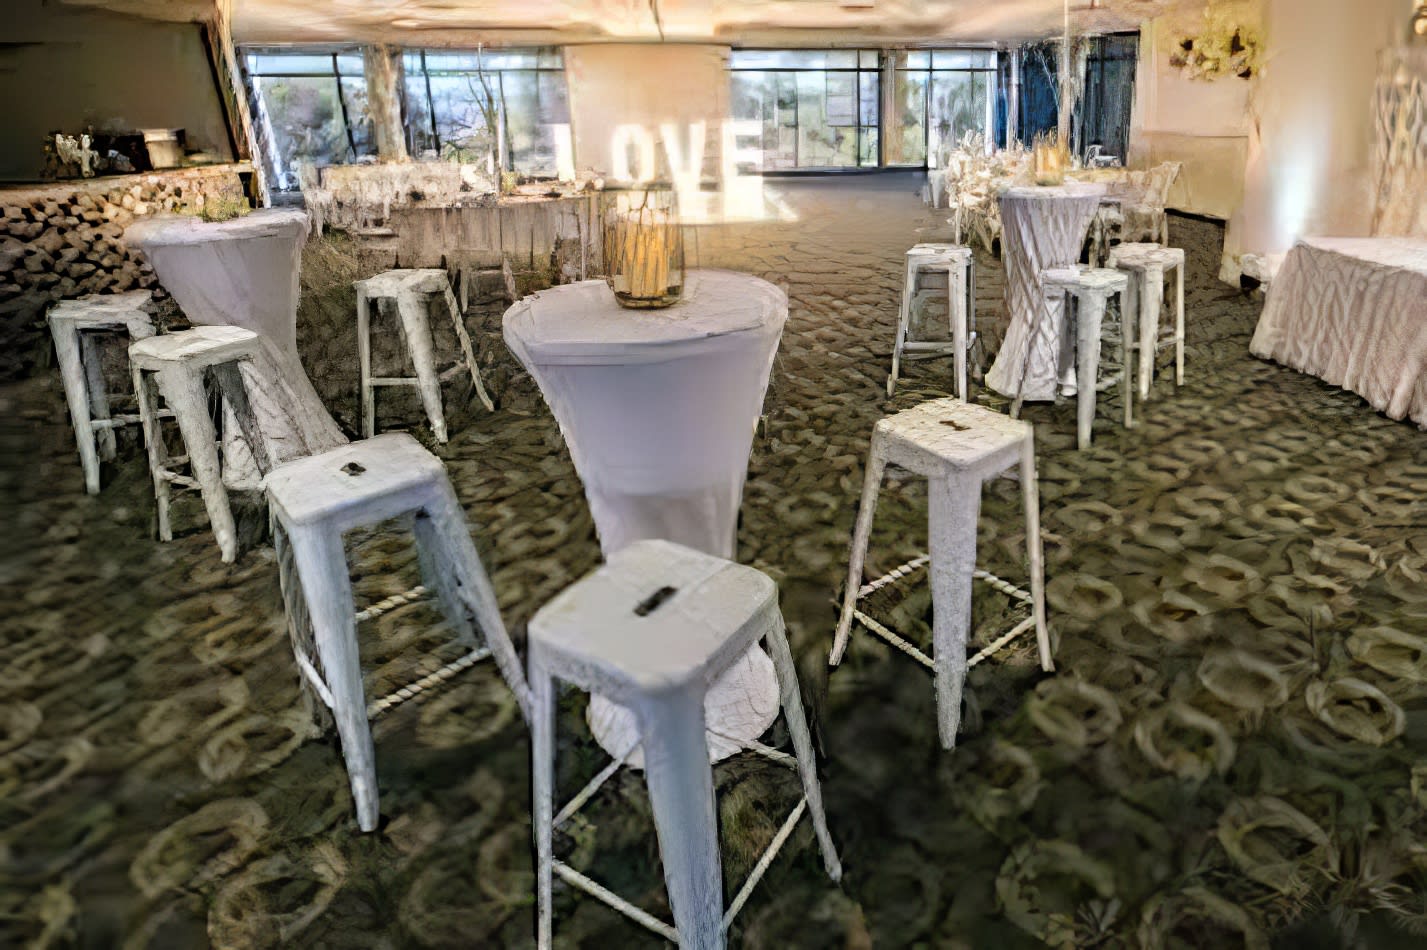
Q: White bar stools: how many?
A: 9